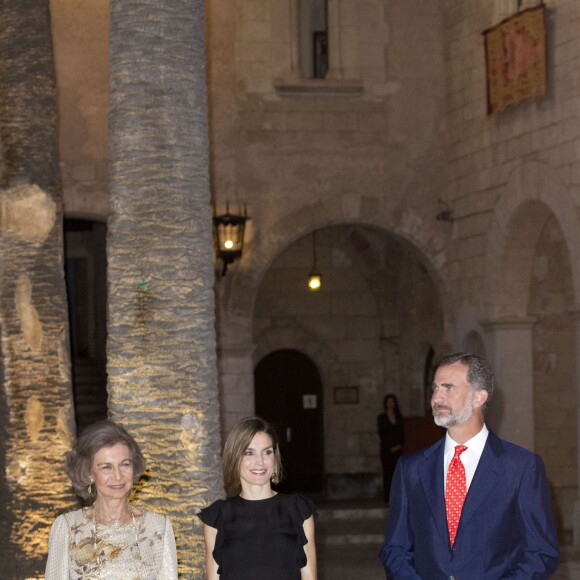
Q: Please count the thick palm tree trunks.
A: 2